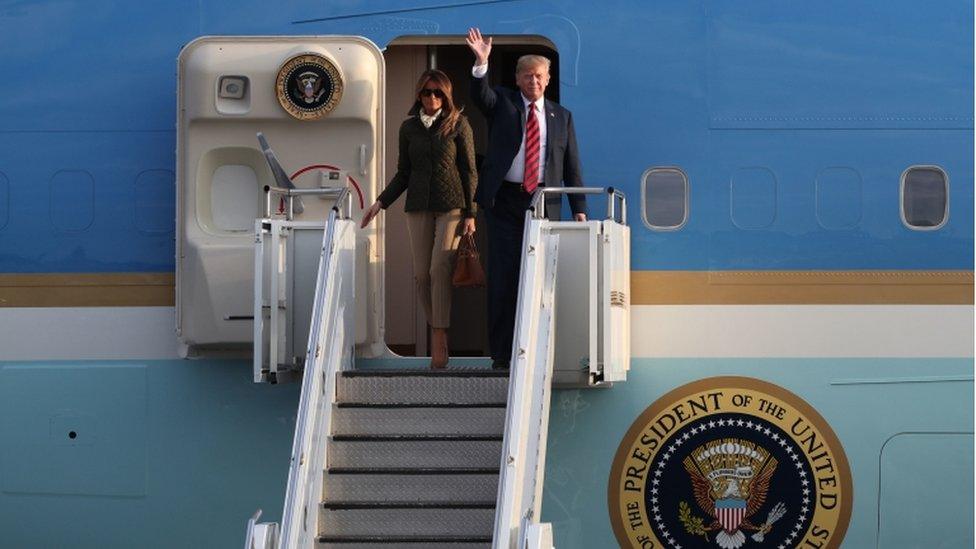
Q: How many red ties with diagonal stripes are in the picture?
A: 1